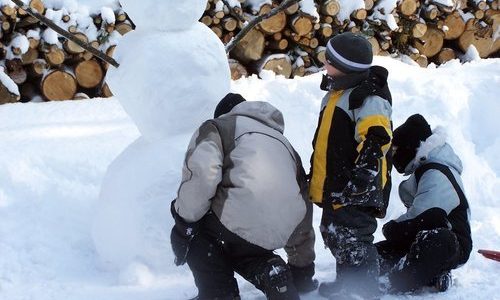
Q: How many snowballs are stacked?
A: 3